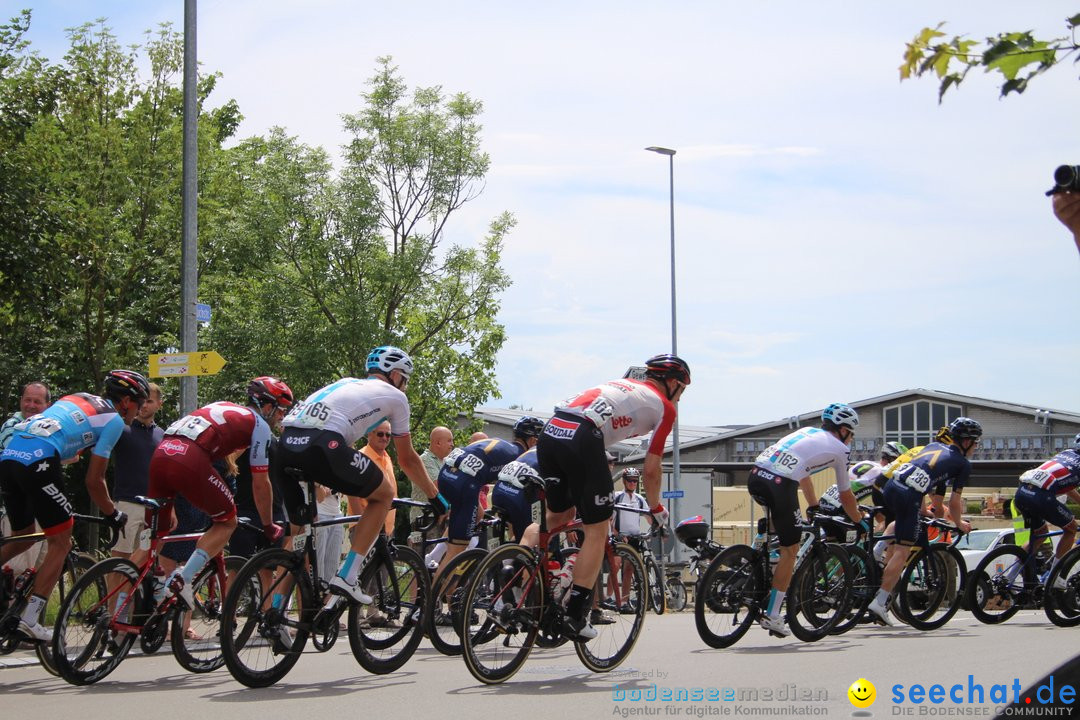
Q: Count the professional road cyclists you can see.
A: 11